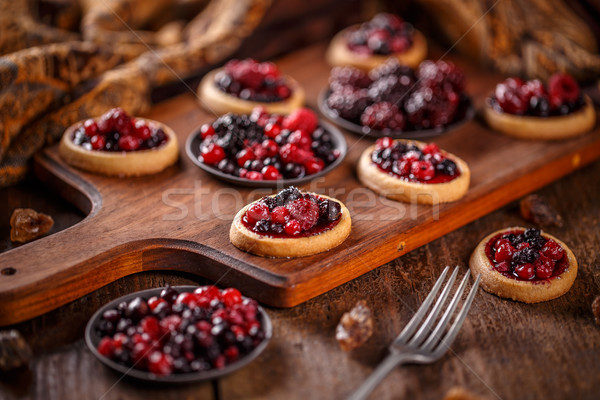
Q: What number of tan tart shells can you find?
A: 7